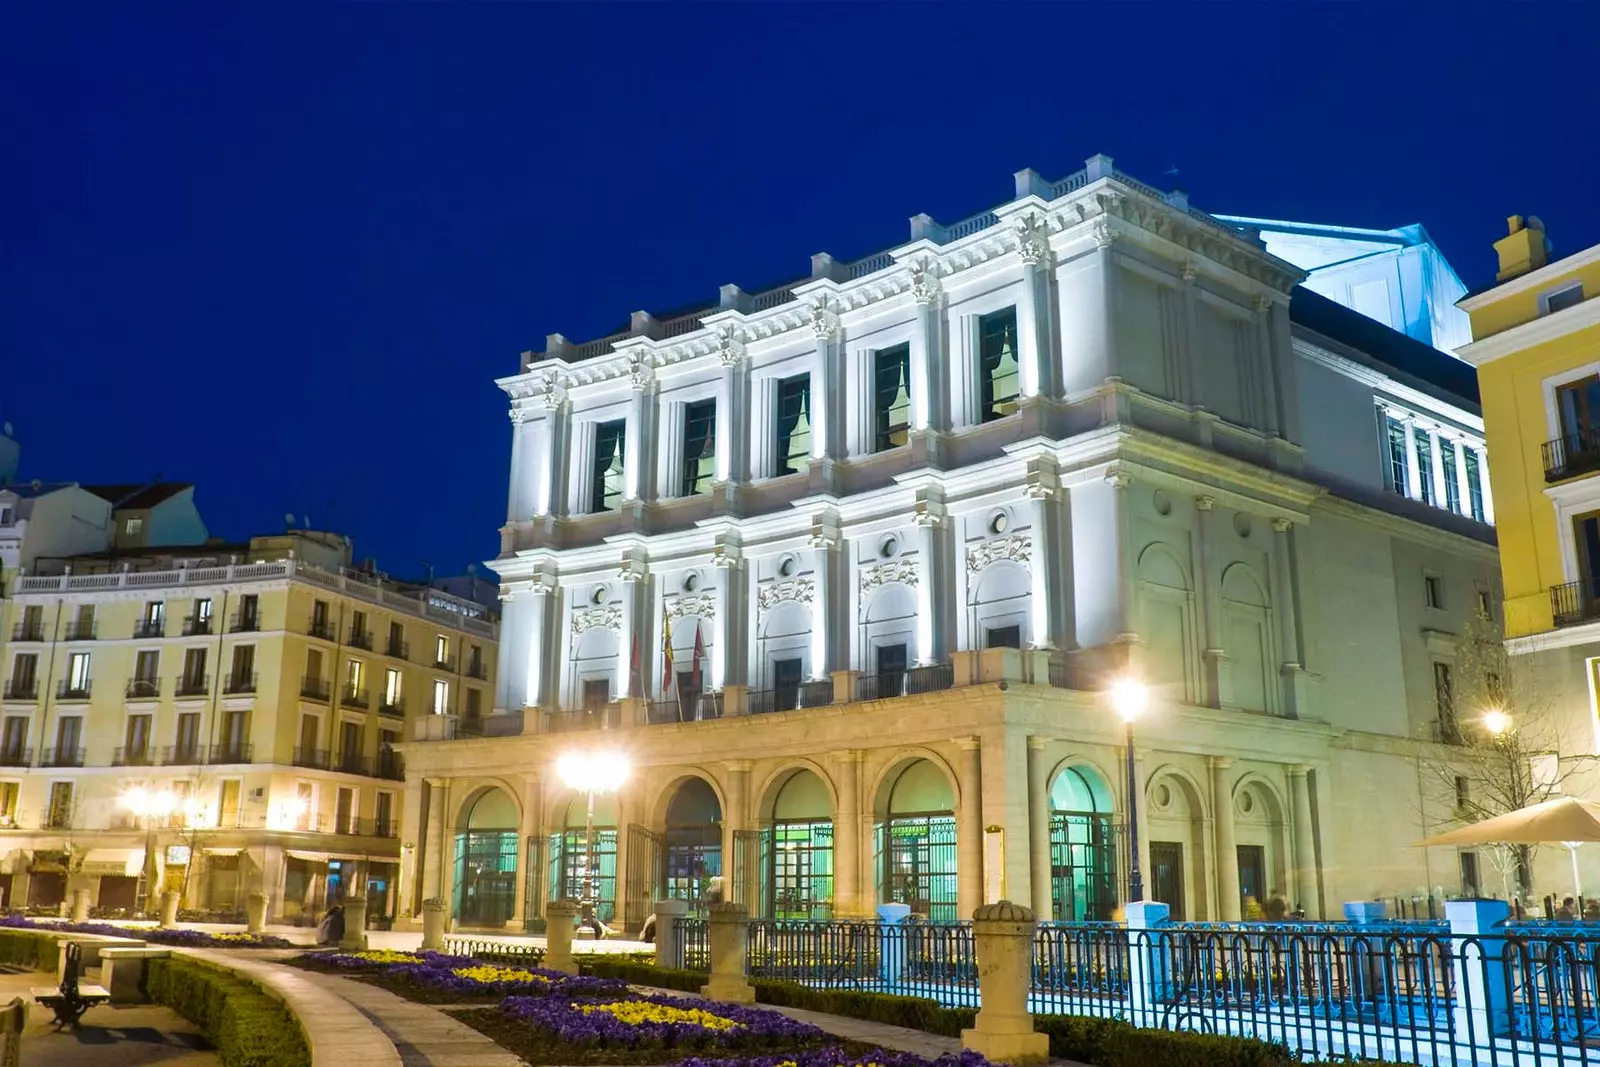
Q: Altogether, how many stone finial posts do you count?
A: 8